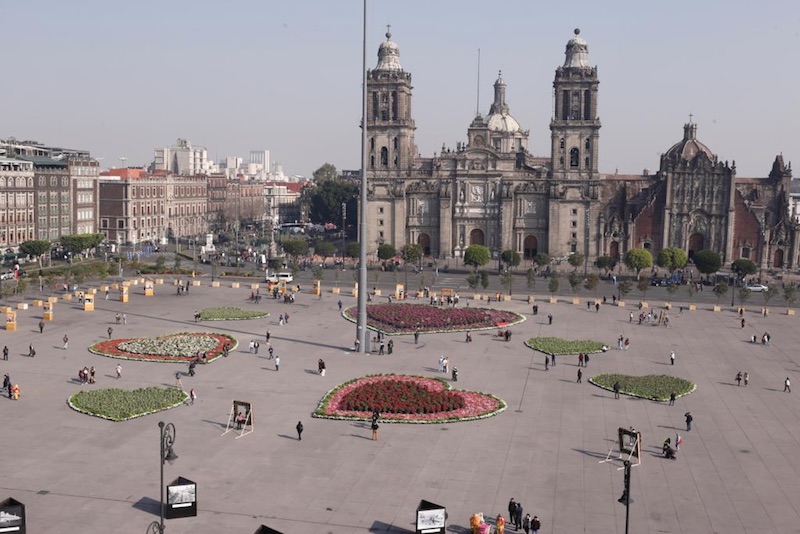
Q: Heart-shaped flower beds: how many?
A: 7